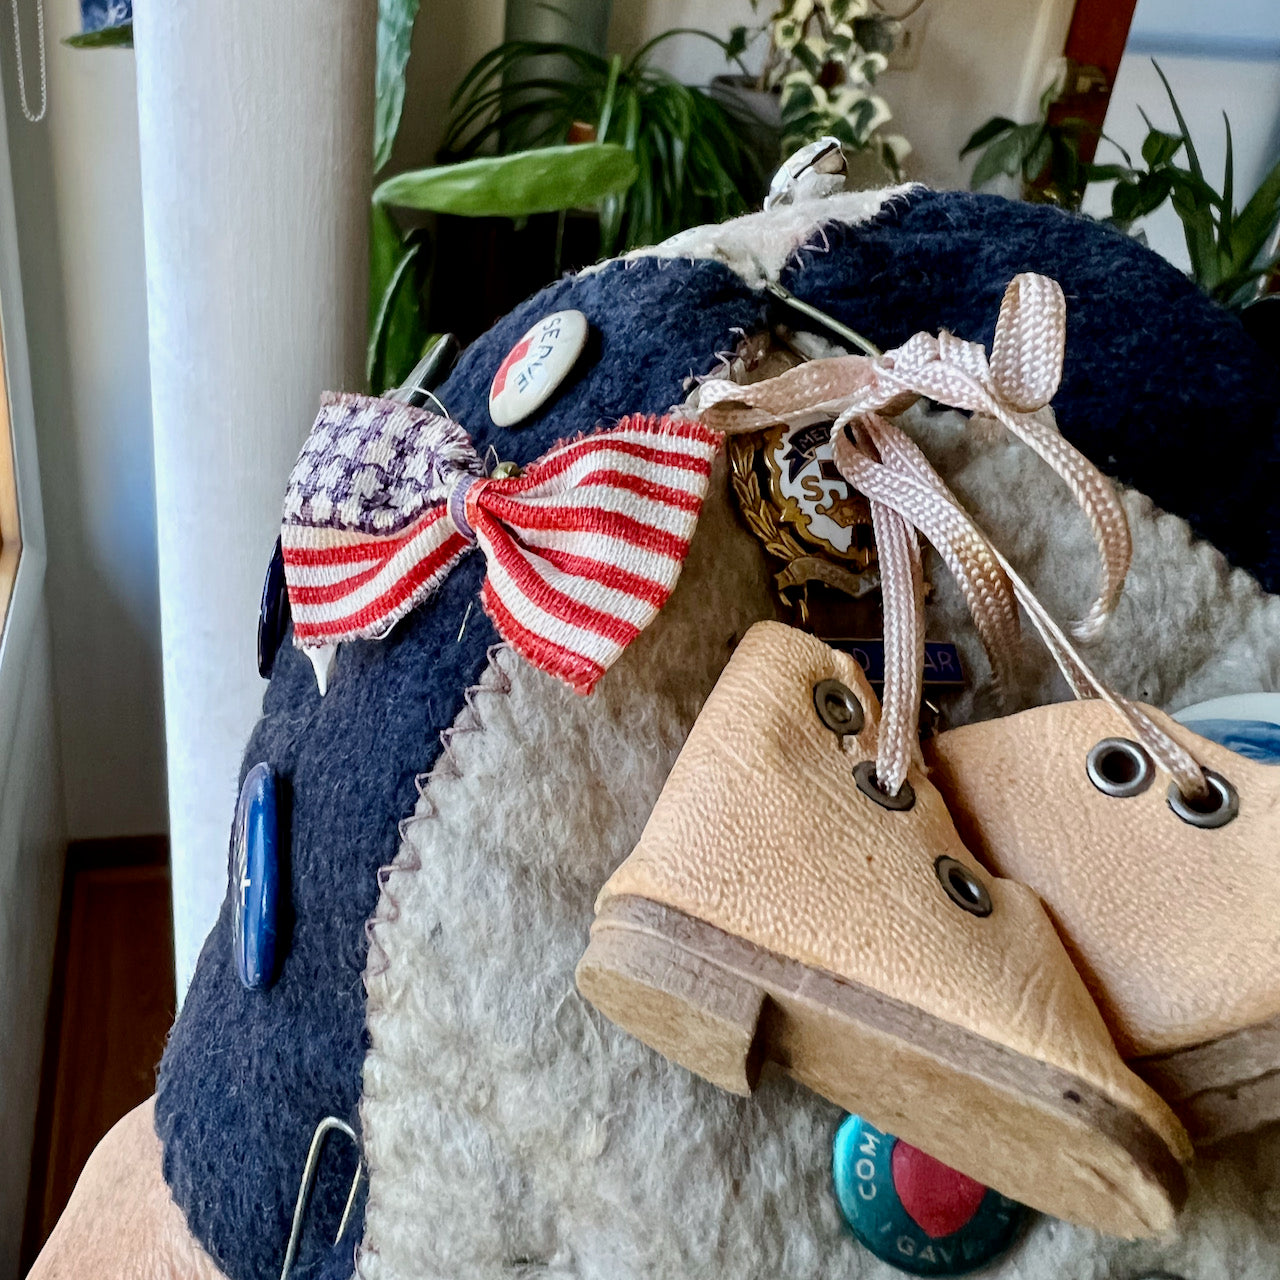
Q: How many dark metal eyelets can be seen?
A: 5